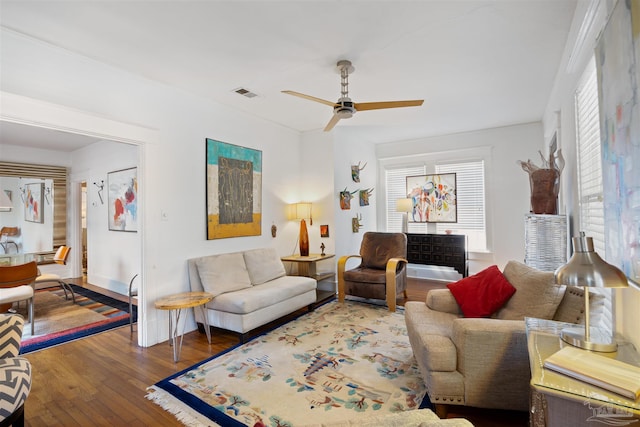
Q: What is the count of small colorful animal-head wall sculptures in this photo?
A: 4